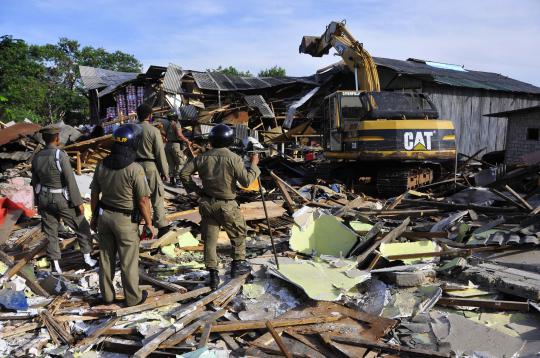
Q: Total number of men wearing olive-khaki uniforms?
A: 5